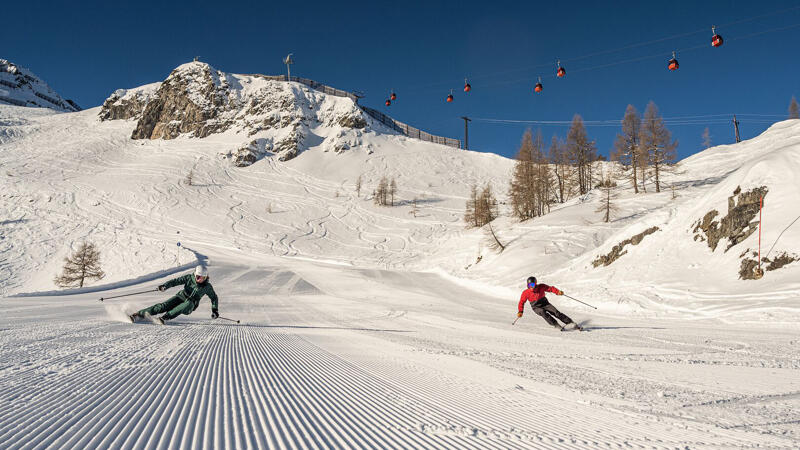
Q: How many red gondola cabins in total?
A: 8